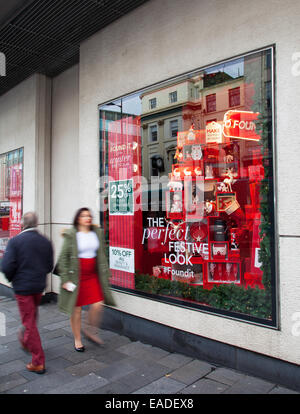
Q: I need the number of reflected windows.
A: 6